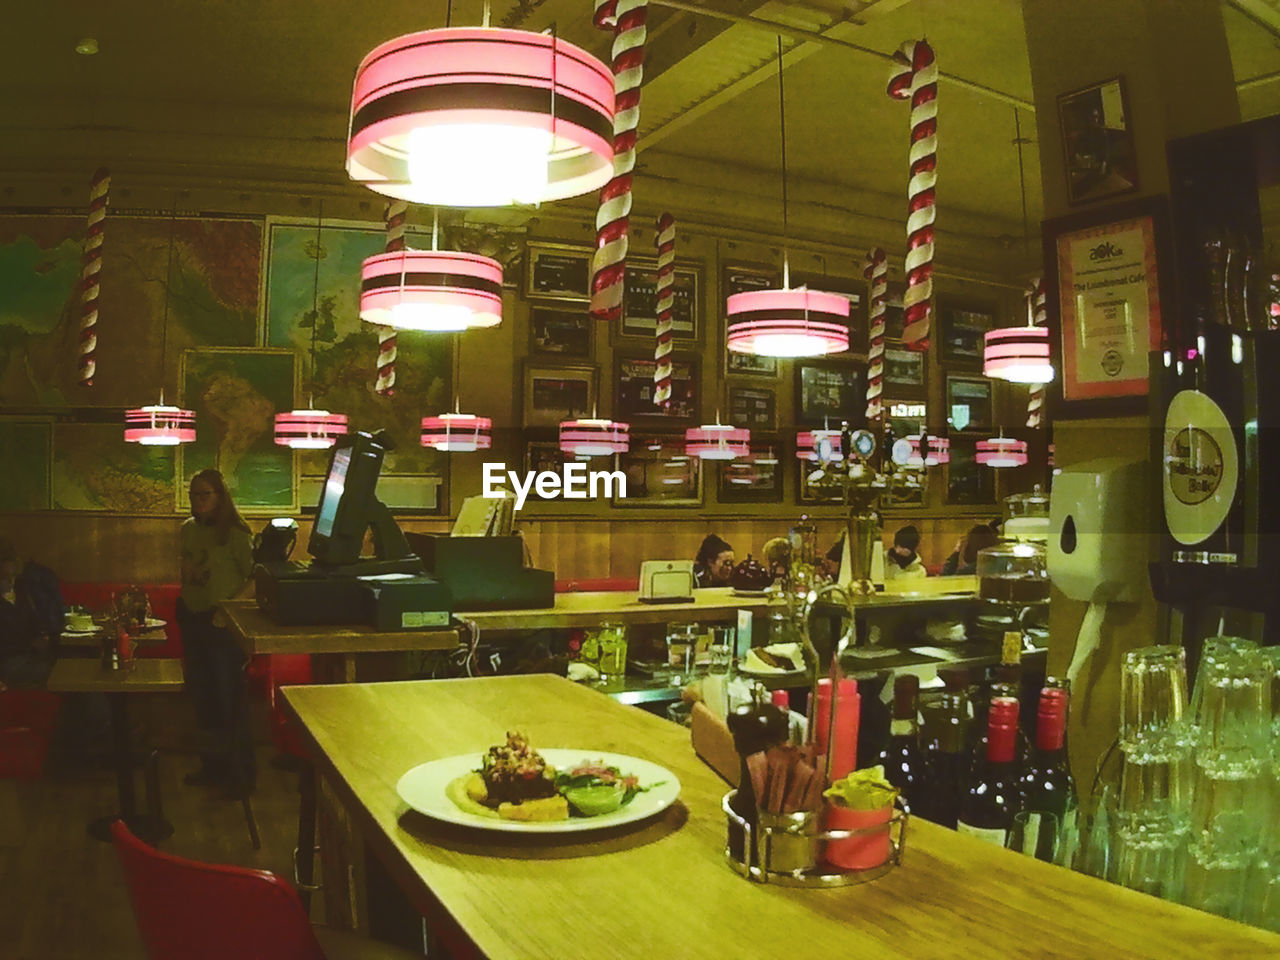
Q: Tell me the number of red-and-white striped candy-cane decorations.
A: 7